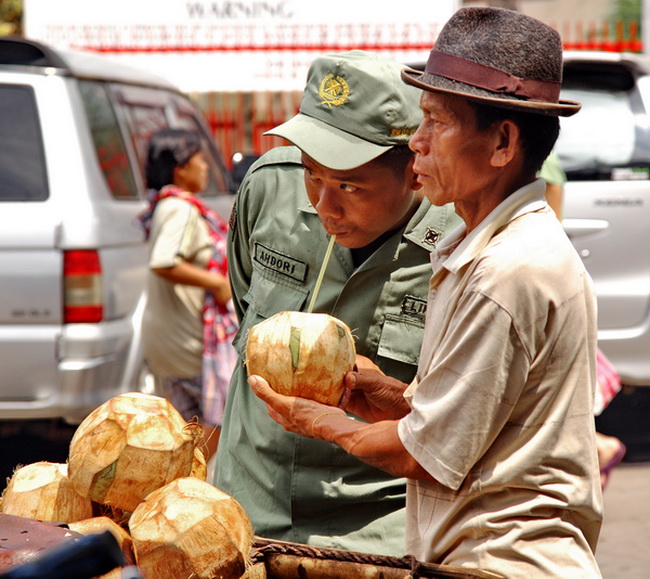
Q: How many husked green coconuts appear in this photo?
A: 6